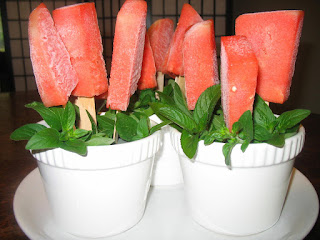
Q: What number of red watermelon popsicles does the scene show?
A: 9